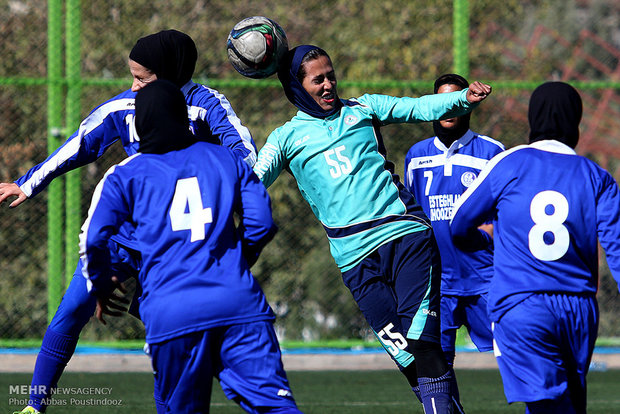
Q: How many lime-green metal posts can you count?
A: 3